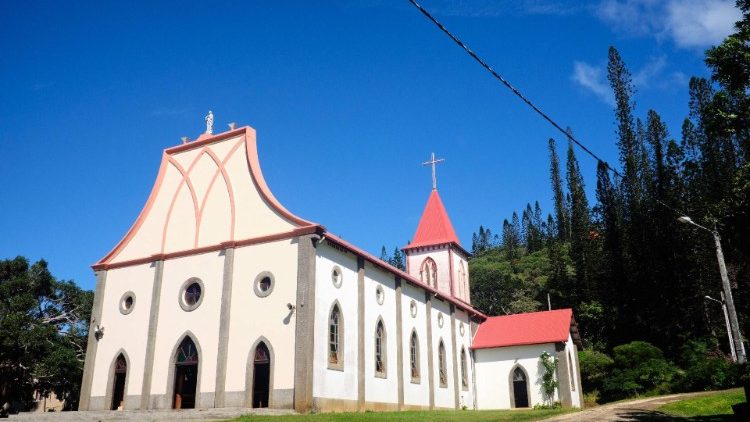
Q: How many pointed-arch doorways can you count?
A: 4